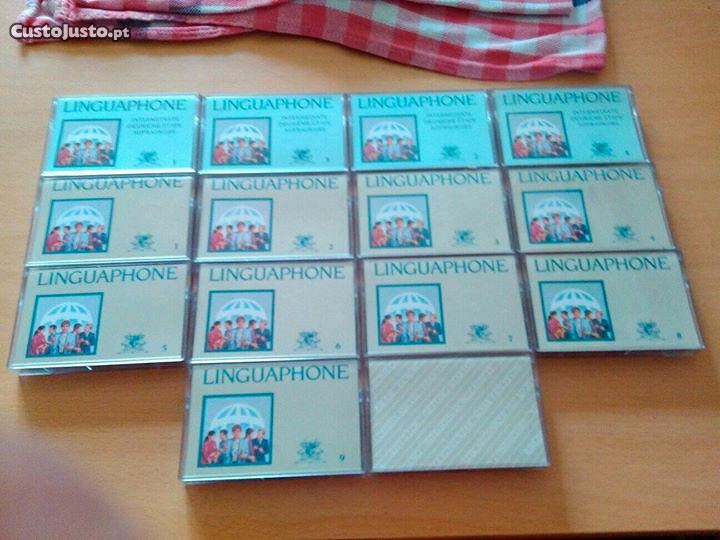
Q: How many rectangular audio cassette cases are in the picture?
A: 14